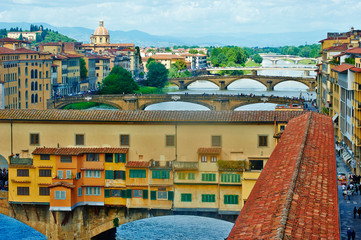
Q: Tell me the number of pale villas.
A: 1